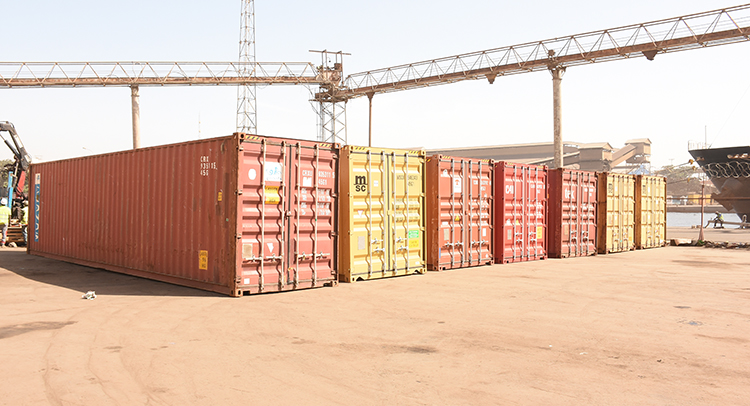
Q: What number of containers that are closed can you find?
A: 7